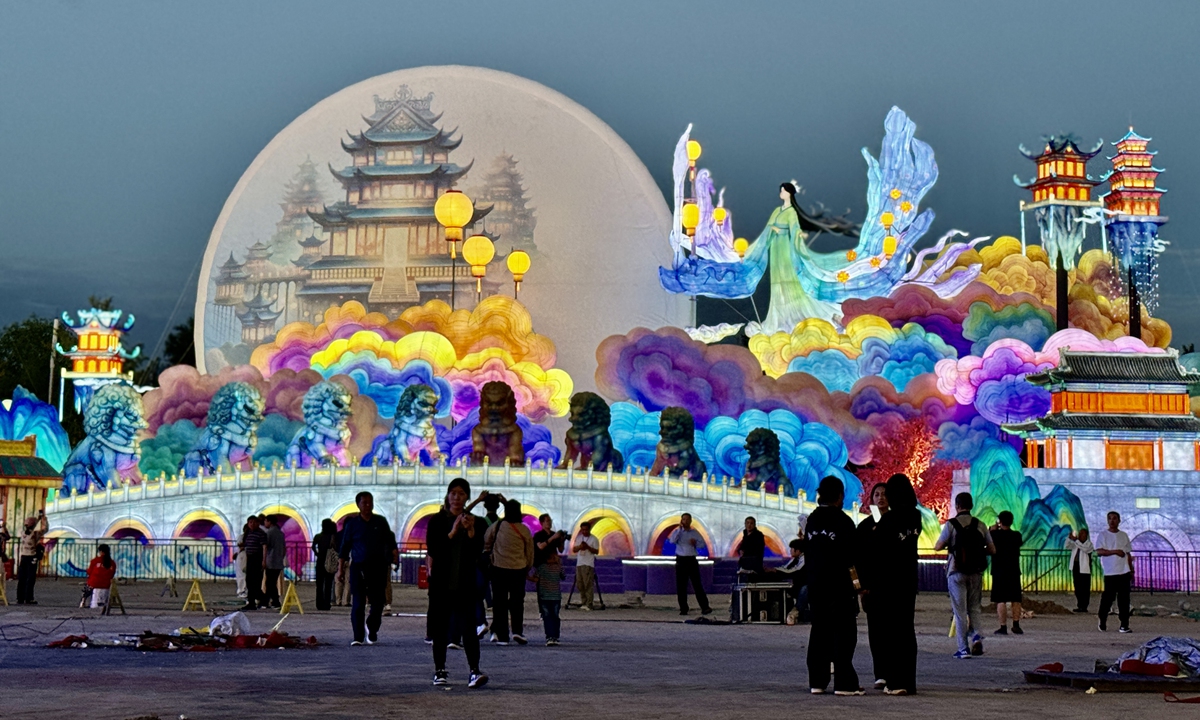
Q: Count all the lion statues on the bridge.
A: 8